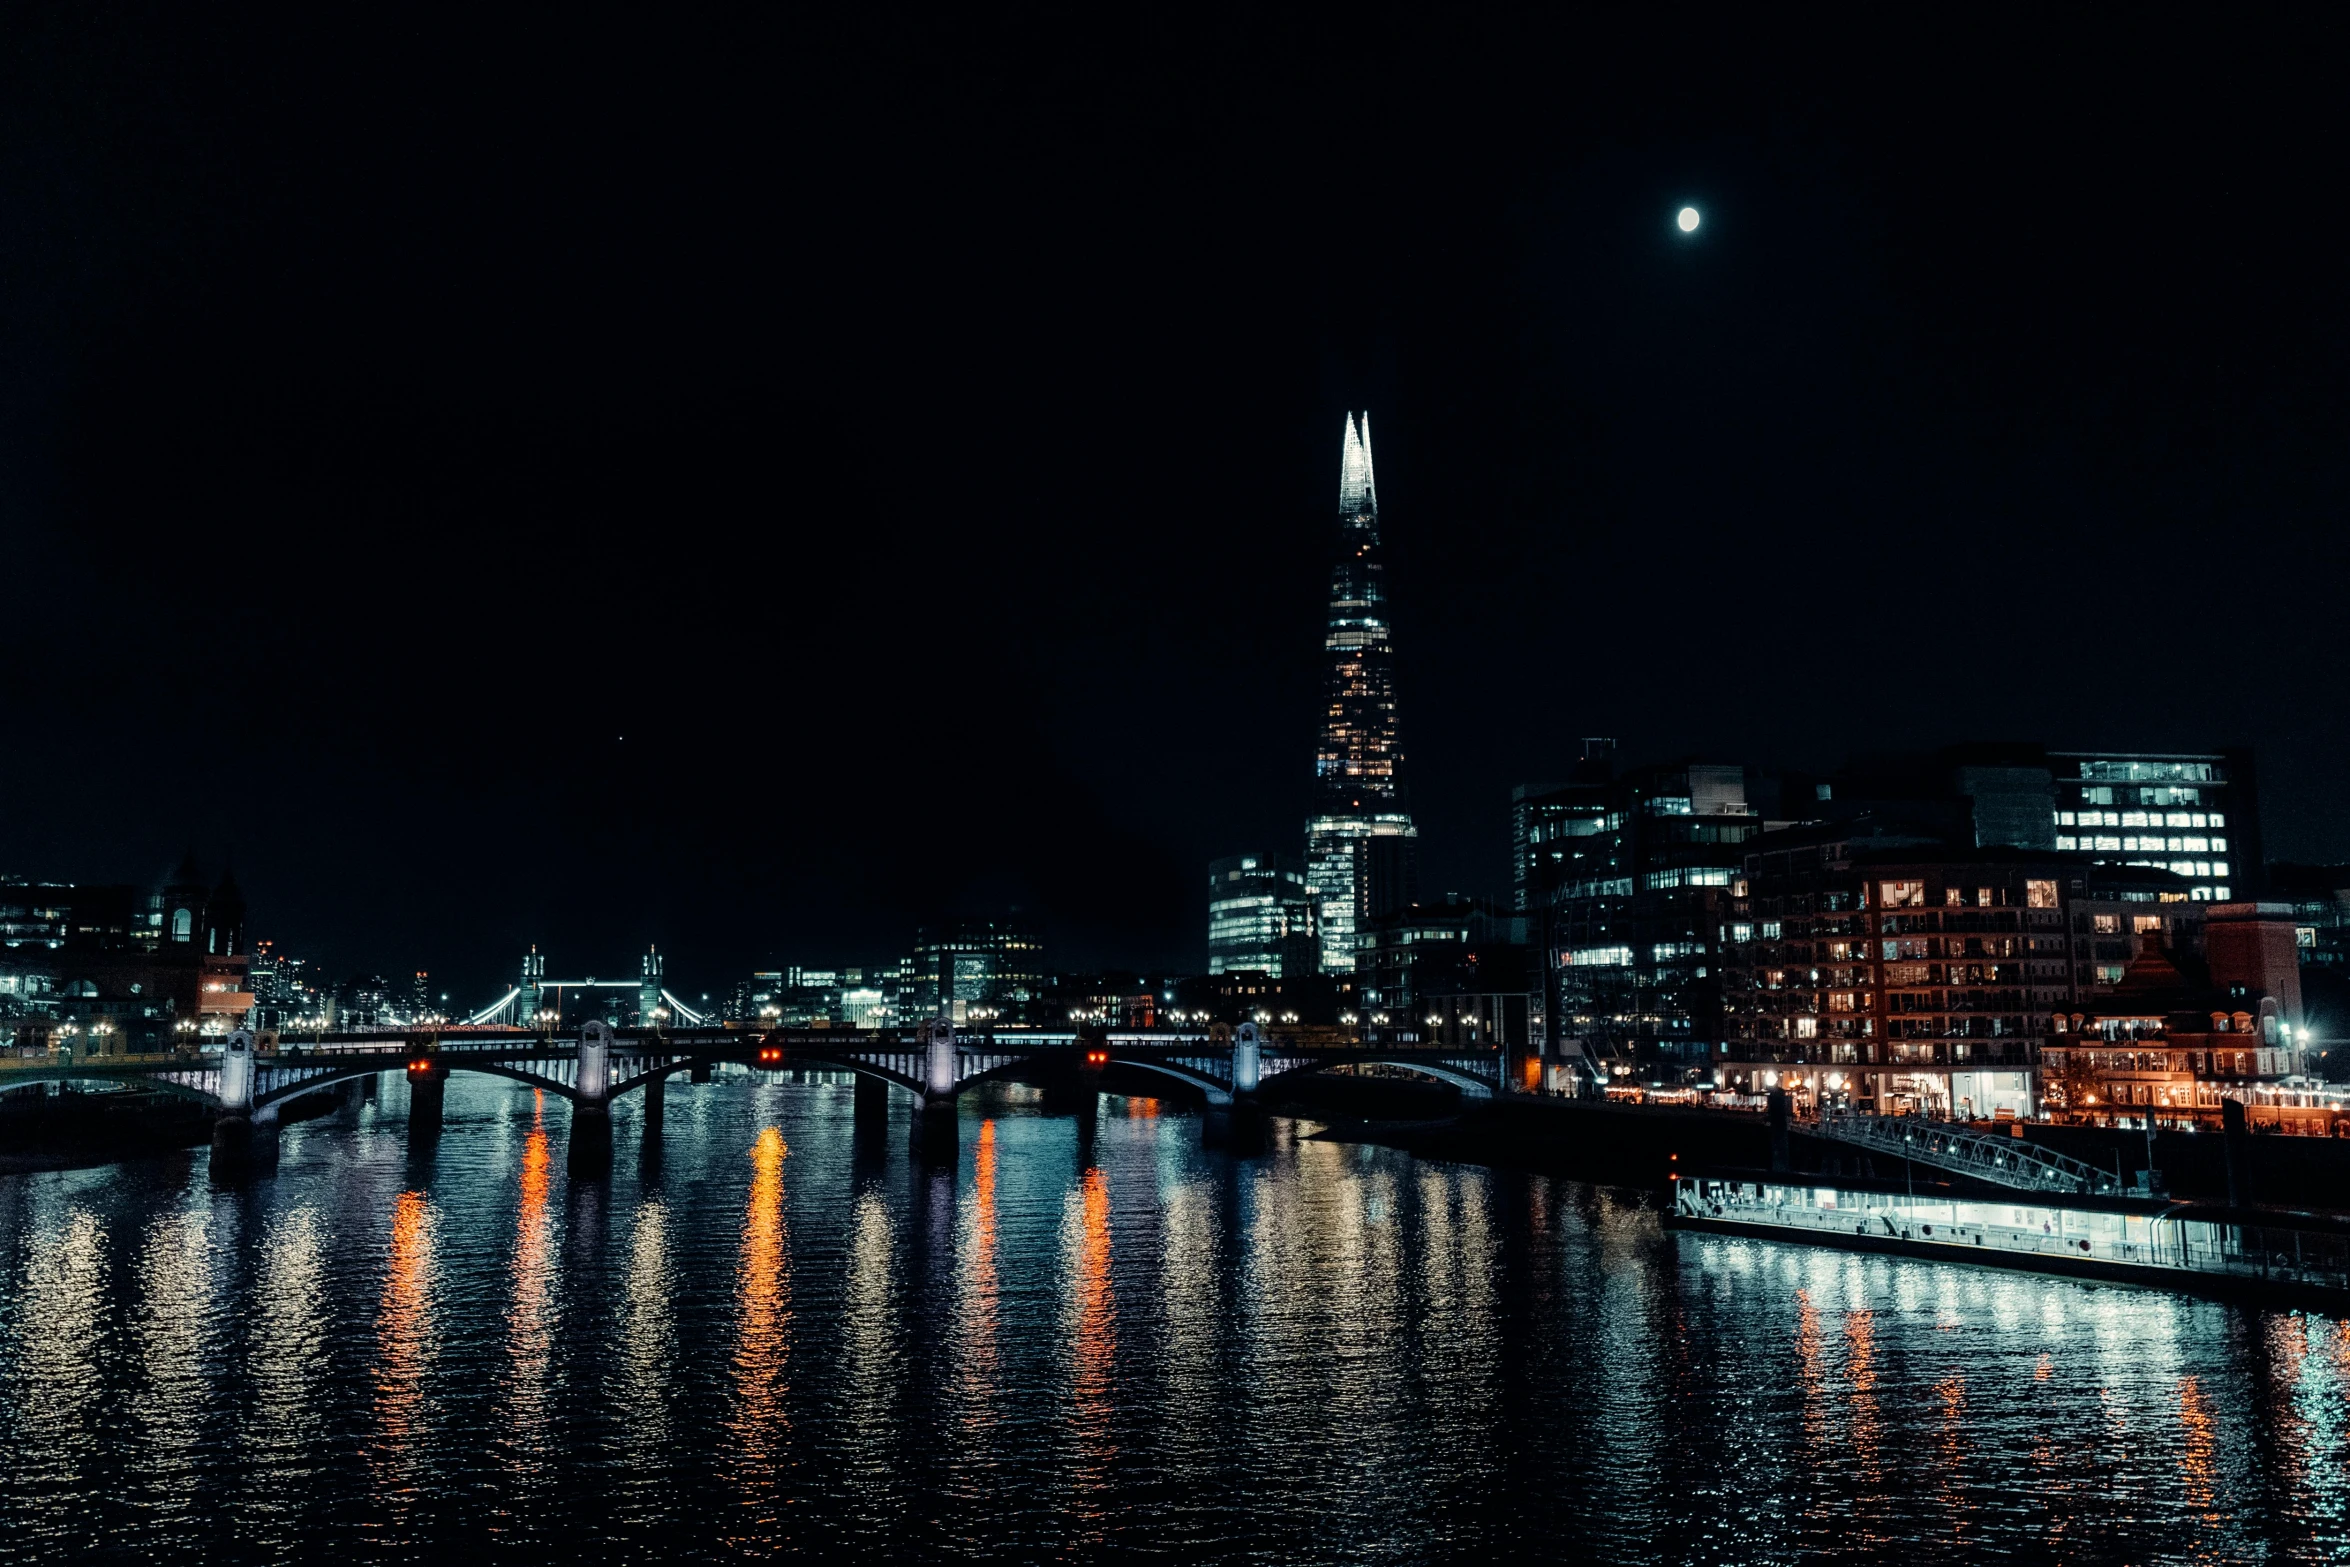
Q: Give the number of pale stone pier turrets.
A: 4